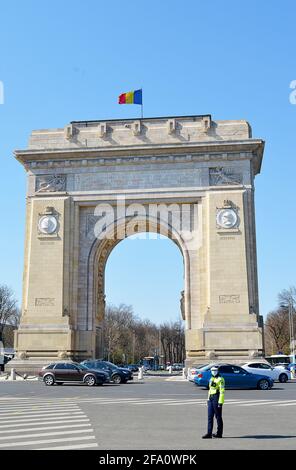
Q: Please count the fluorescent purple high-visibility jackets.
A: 0